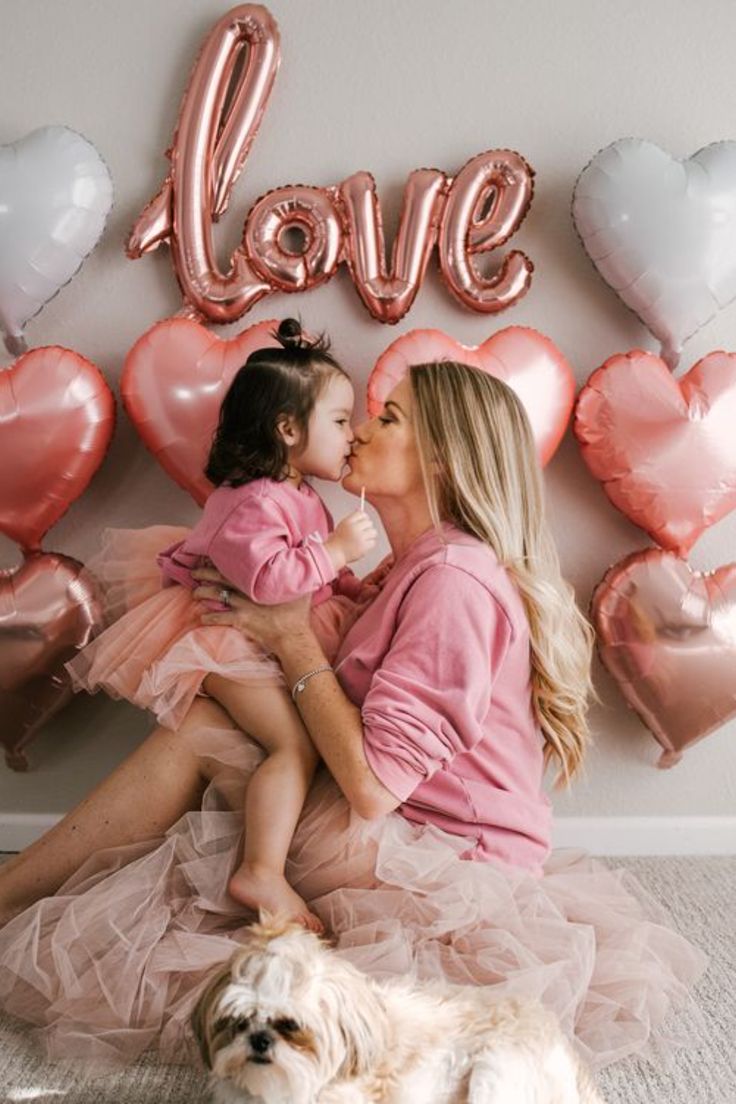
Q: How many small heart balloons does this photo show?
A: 8